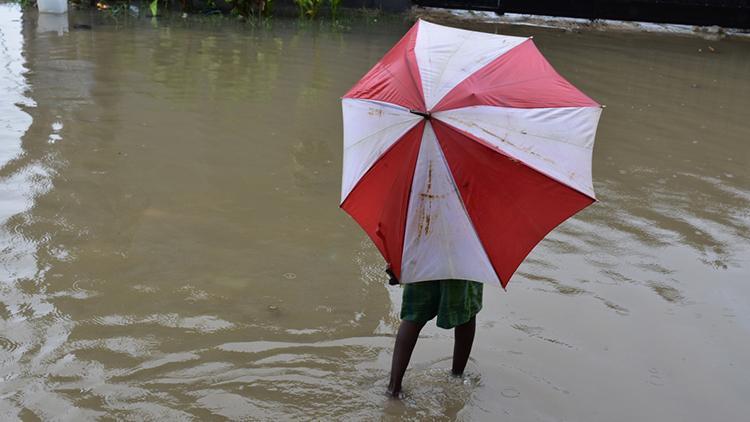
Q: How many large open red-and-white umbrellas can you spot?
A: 1